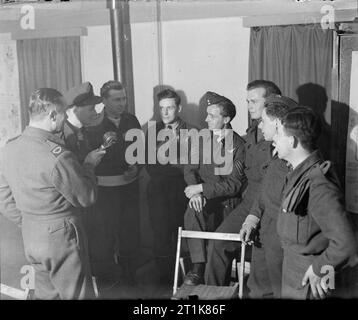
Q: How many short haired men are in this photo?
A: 8